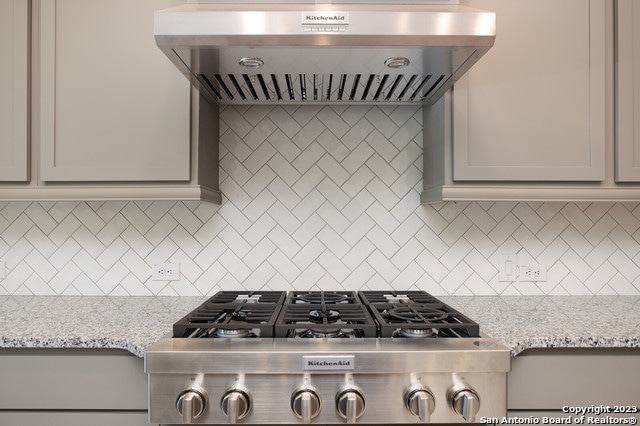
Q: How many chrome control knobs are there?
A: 6